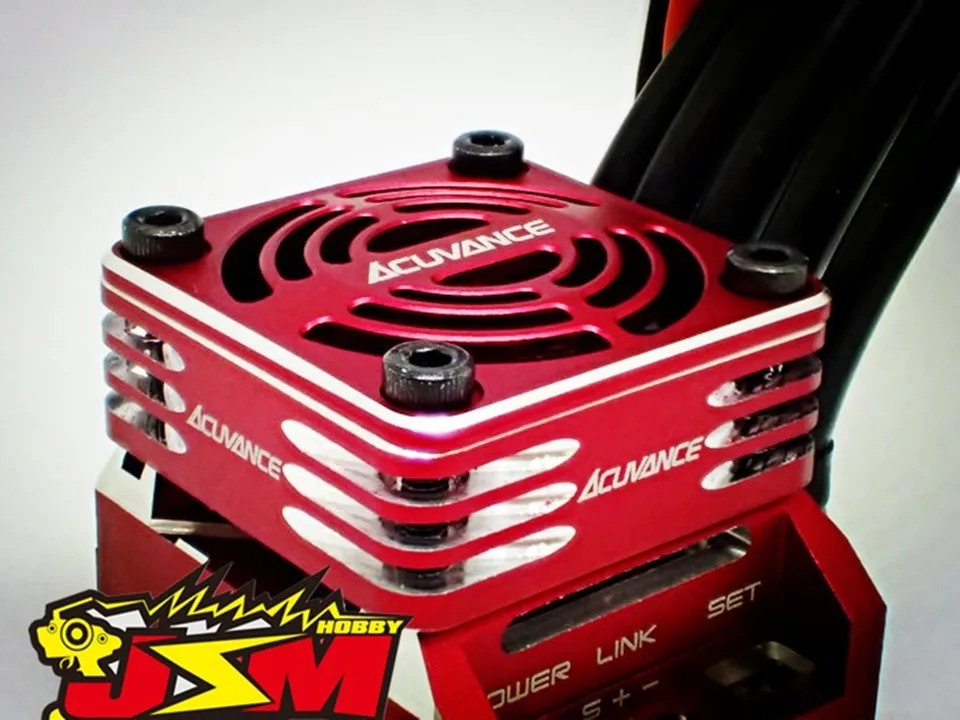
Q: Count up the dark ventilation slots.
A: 14